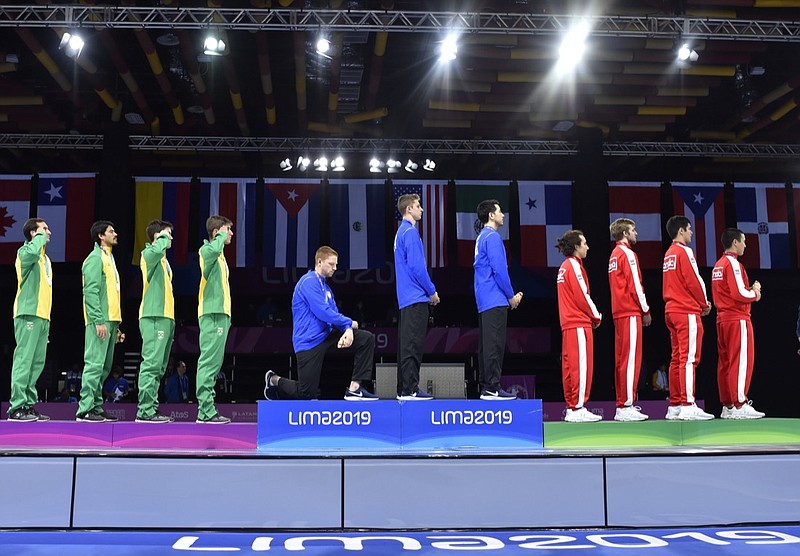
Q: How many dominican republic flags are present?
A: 1